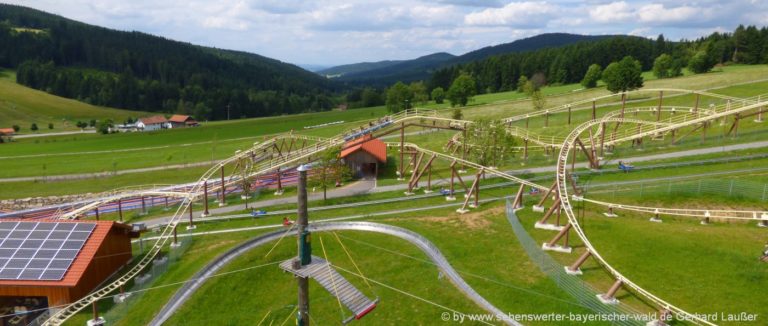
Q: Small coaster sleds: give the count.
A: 5